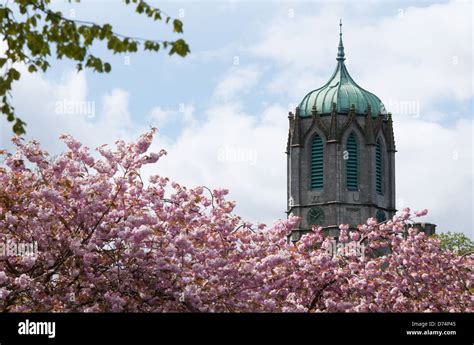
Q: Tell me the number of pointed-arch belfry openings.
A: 3